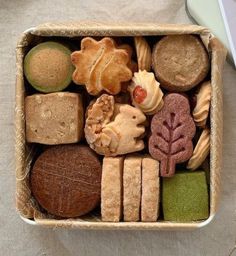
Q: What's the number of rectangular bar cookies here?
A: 3